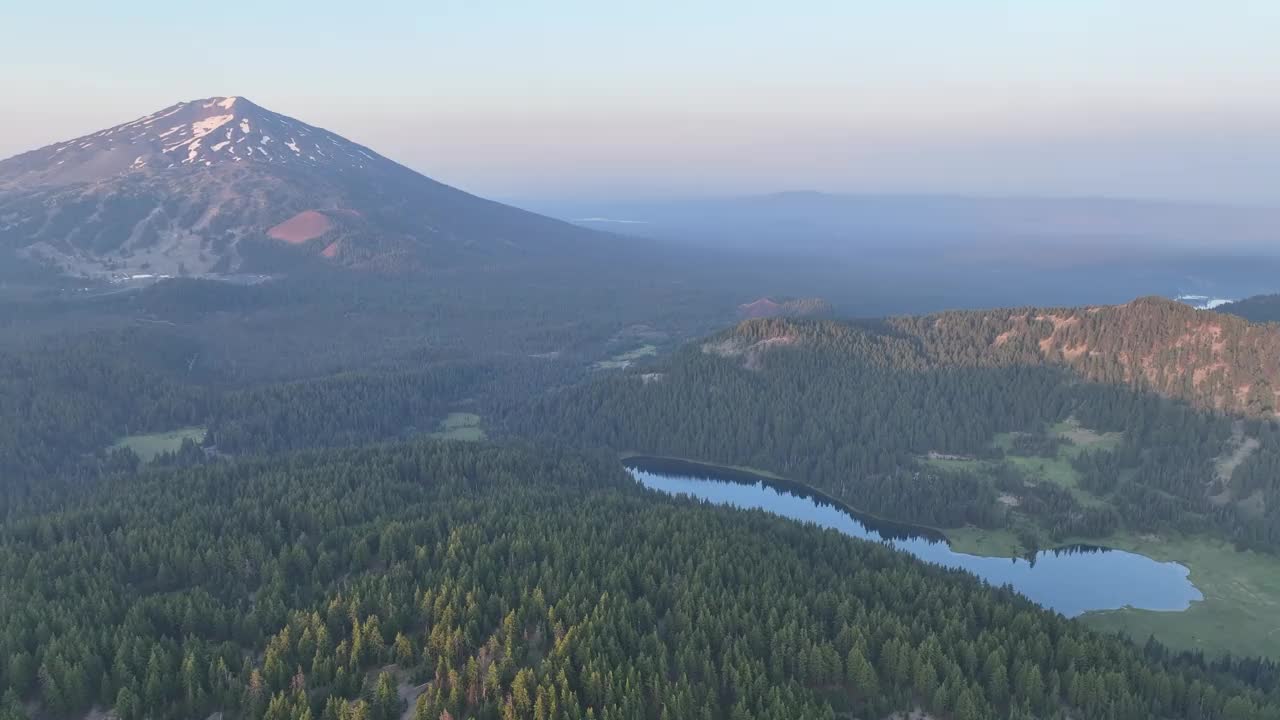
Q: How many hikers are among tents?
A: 0